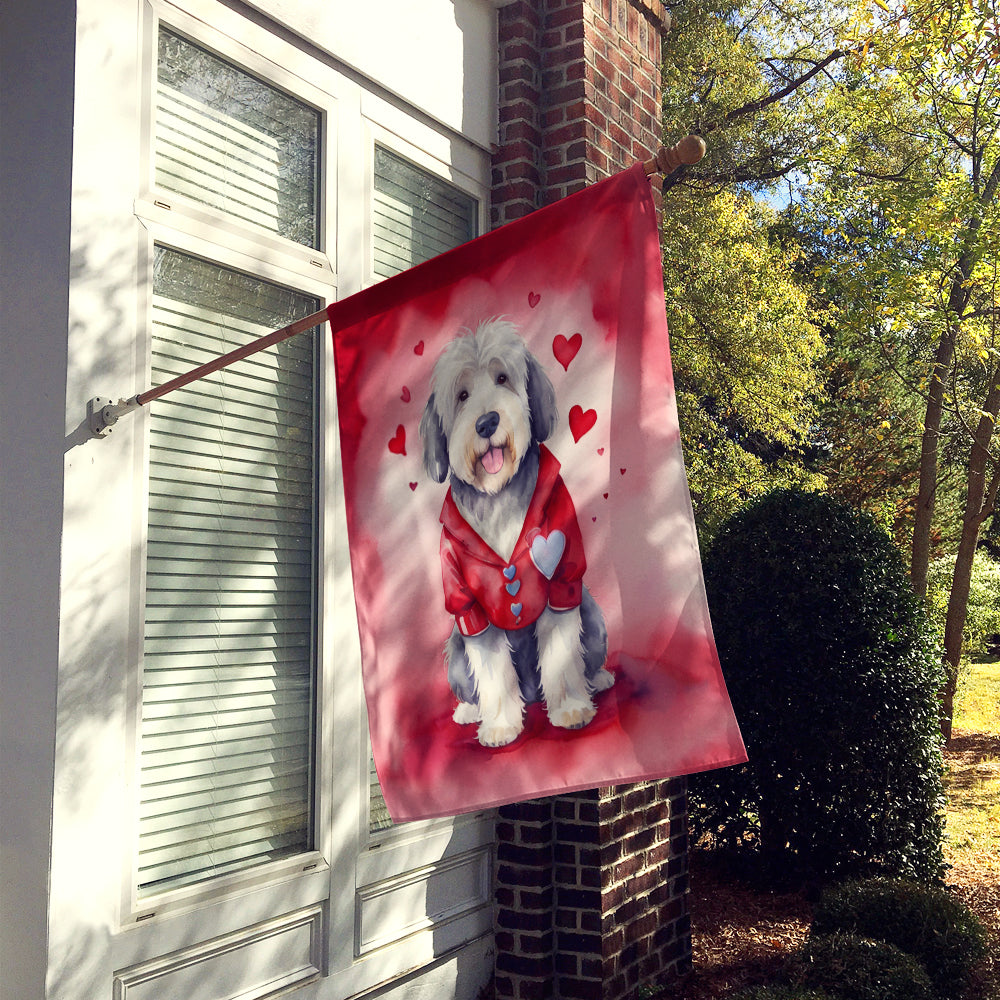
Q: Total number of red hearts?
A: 11